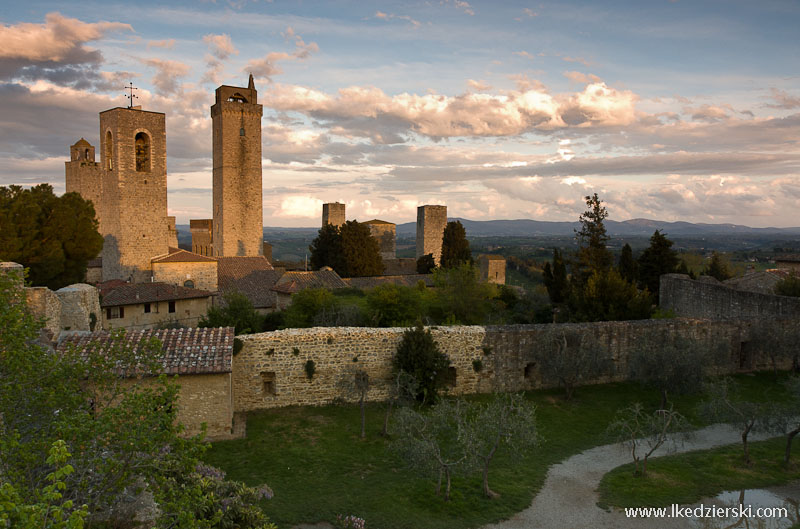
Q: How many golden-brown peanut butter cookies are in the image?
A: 0